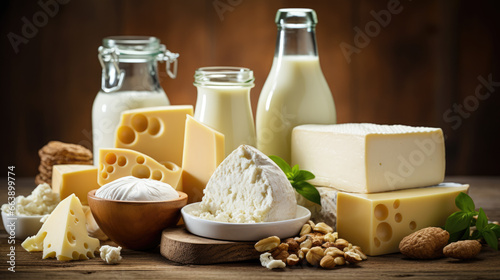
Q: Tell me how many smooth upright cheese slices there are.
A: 1